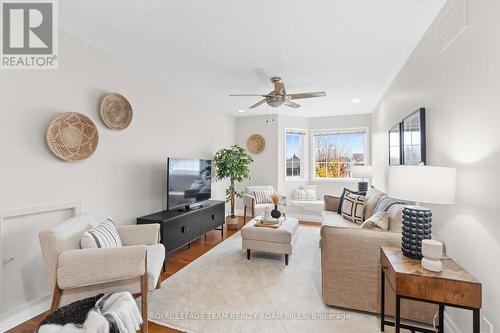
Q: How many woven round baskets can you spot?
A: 3